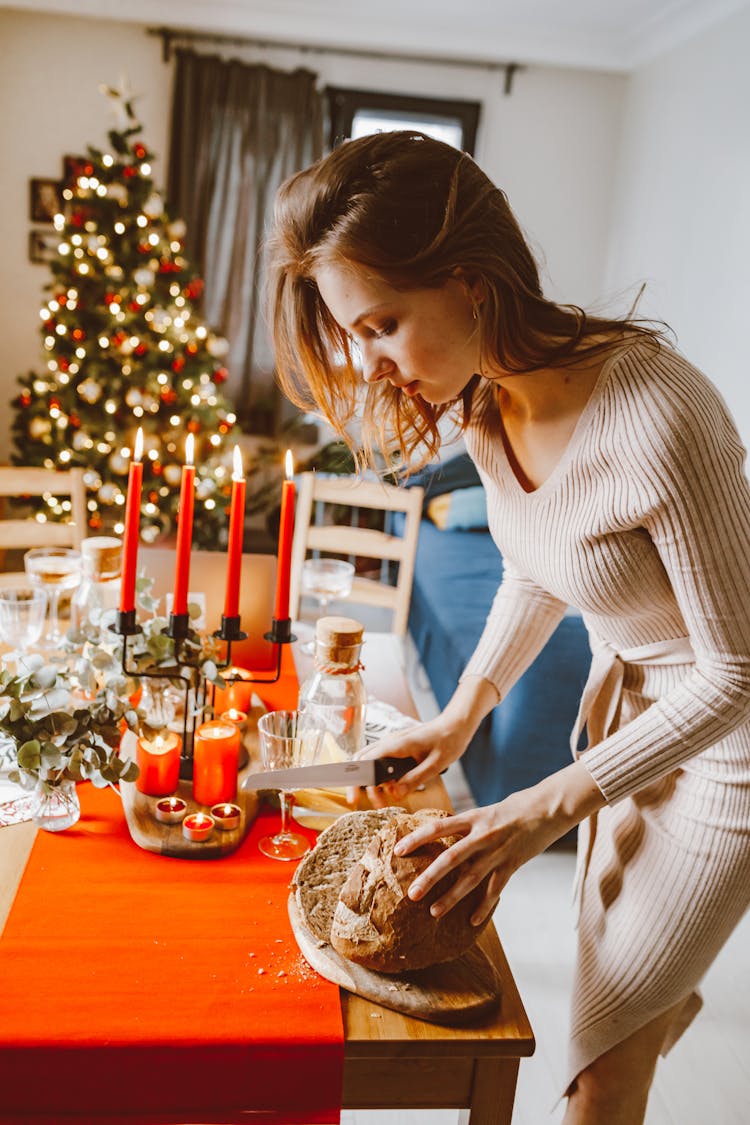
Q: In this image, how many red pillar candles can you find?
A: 3